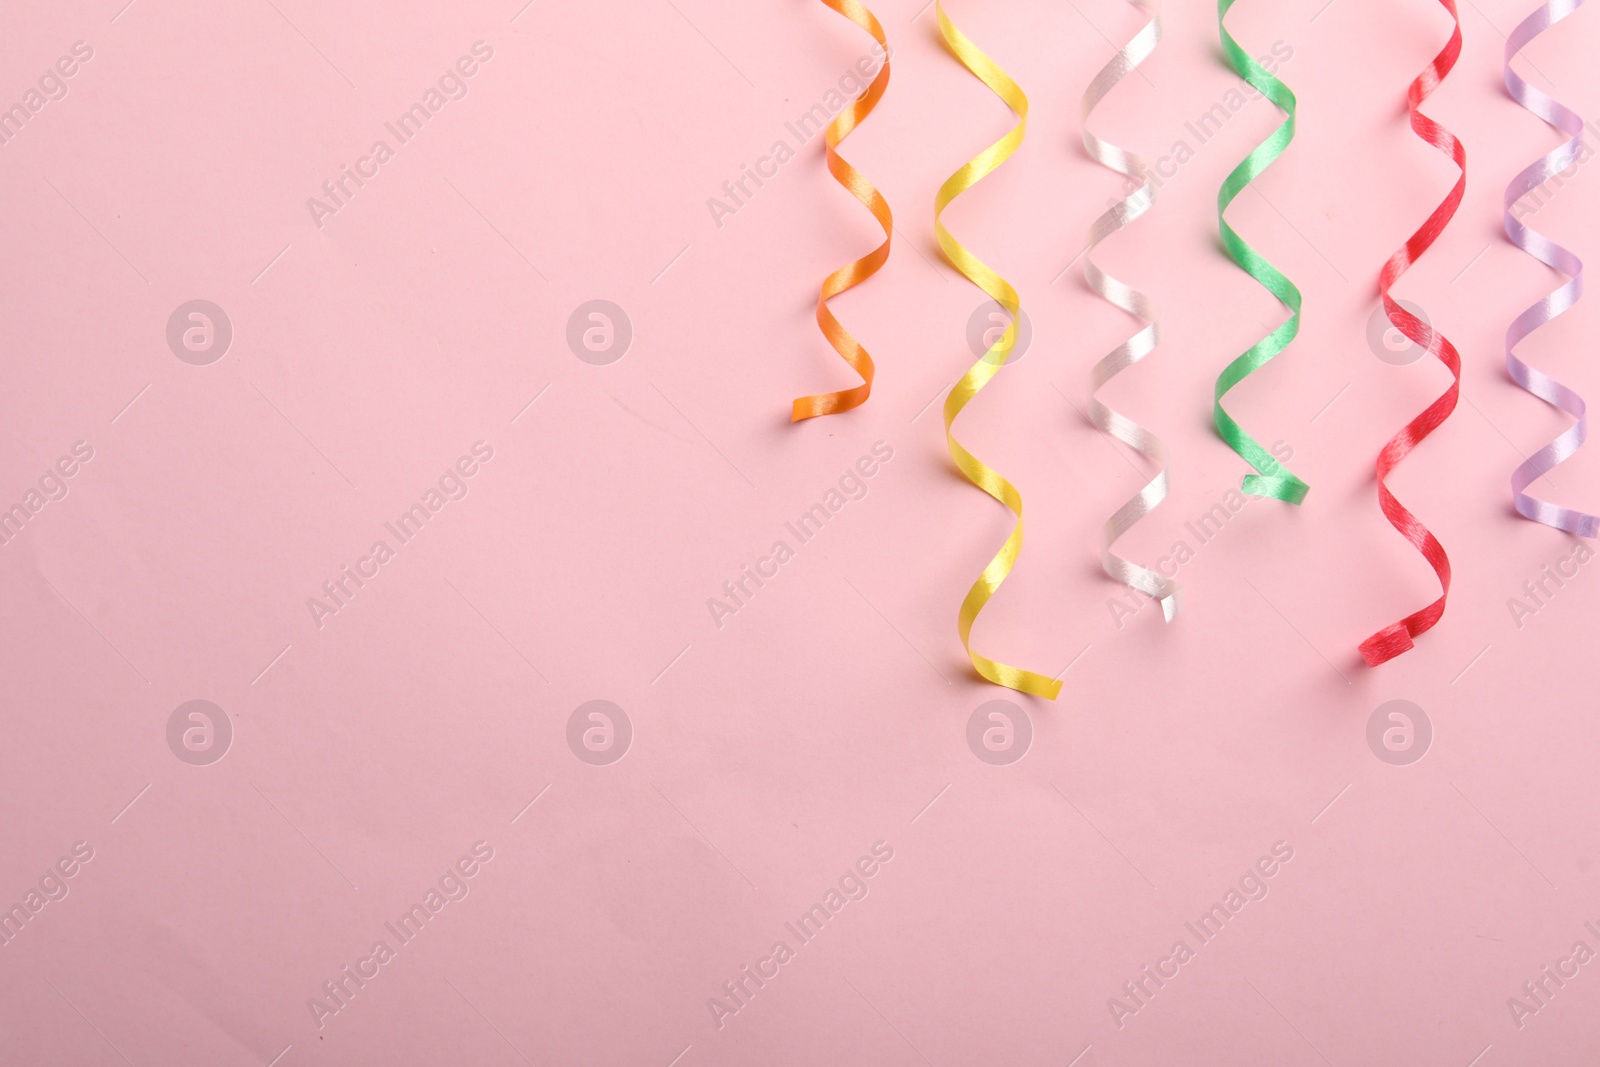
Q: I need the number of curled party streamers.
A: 6